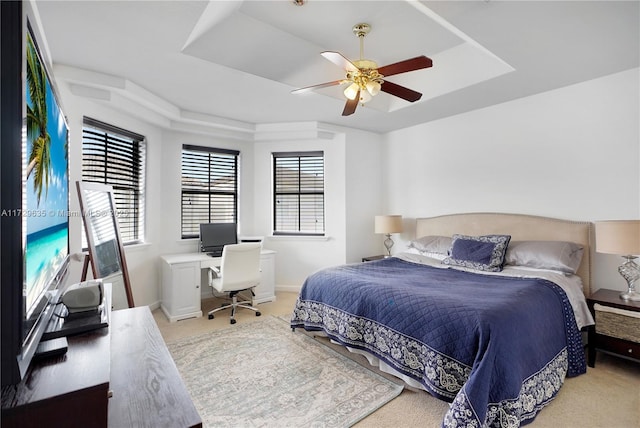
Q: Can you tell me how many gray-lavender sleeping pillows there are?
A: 2